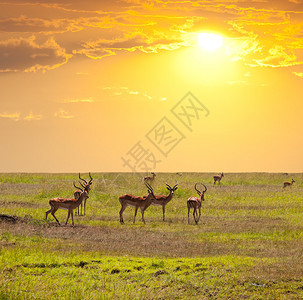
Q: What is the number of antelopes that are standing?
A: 8